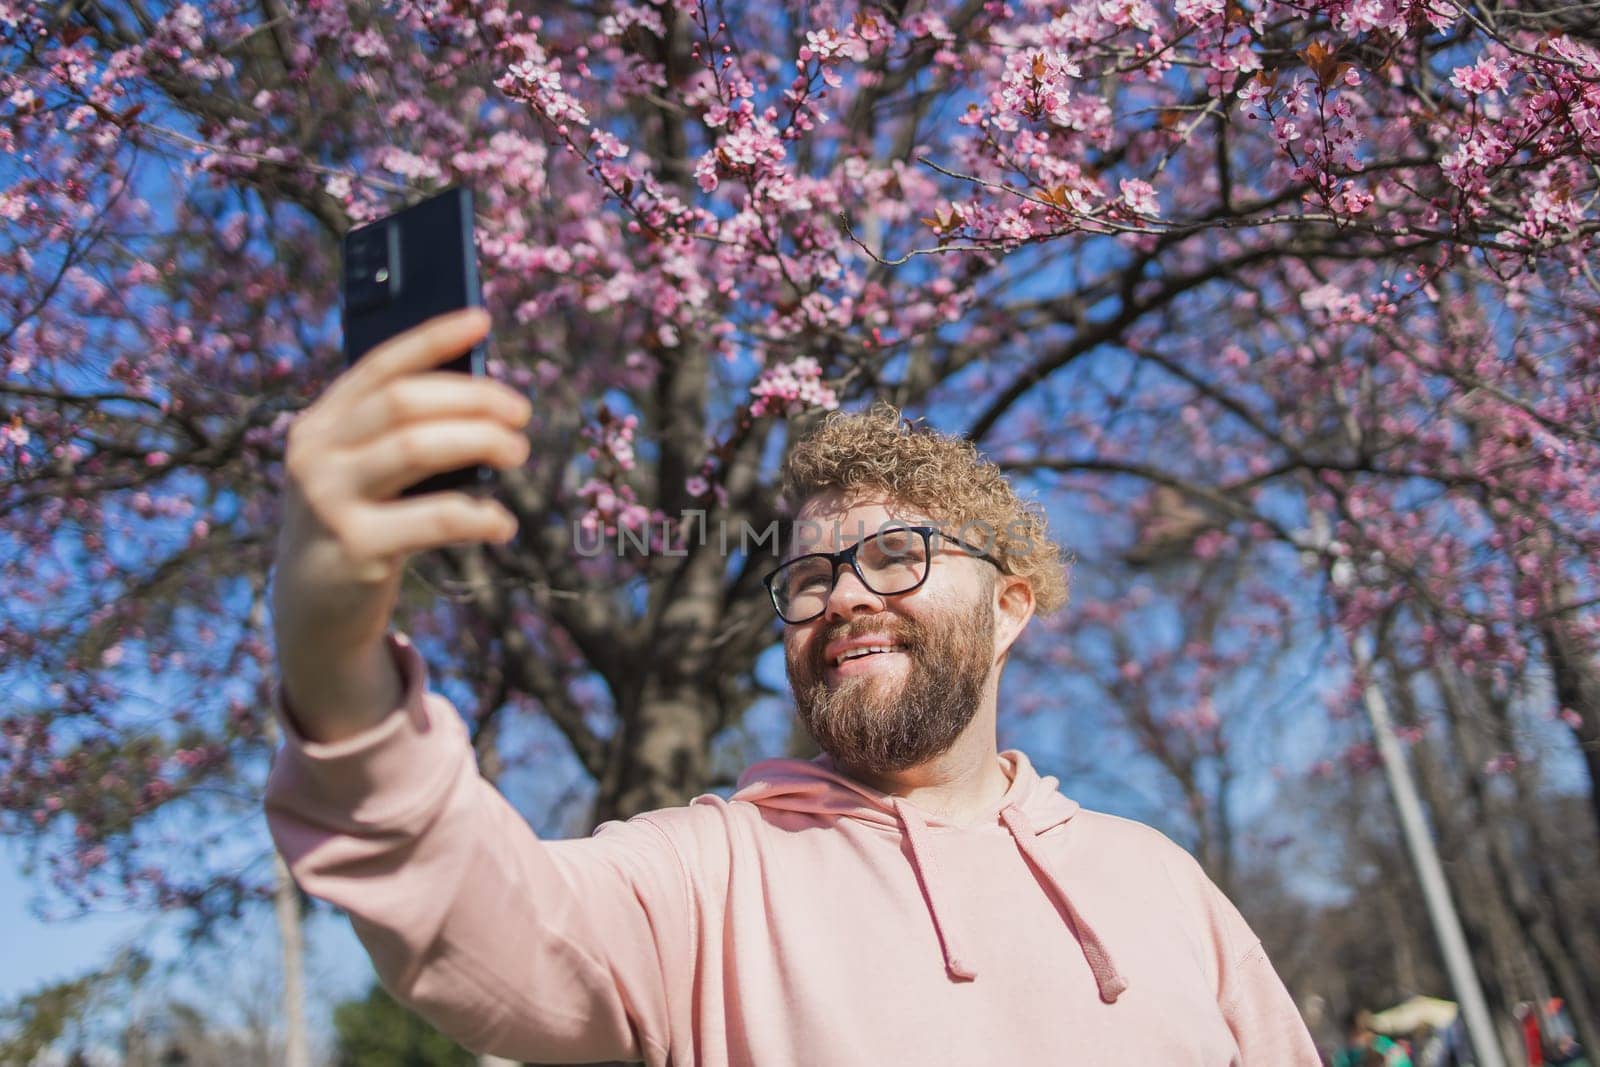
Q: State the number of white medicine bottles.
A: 0